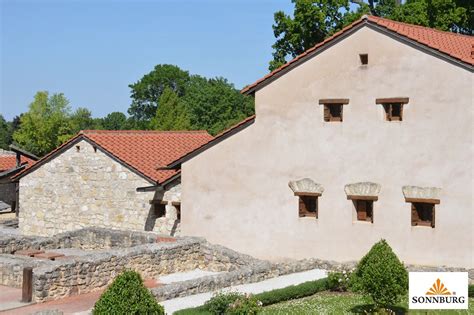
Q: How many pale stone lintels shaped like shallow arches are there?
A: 3